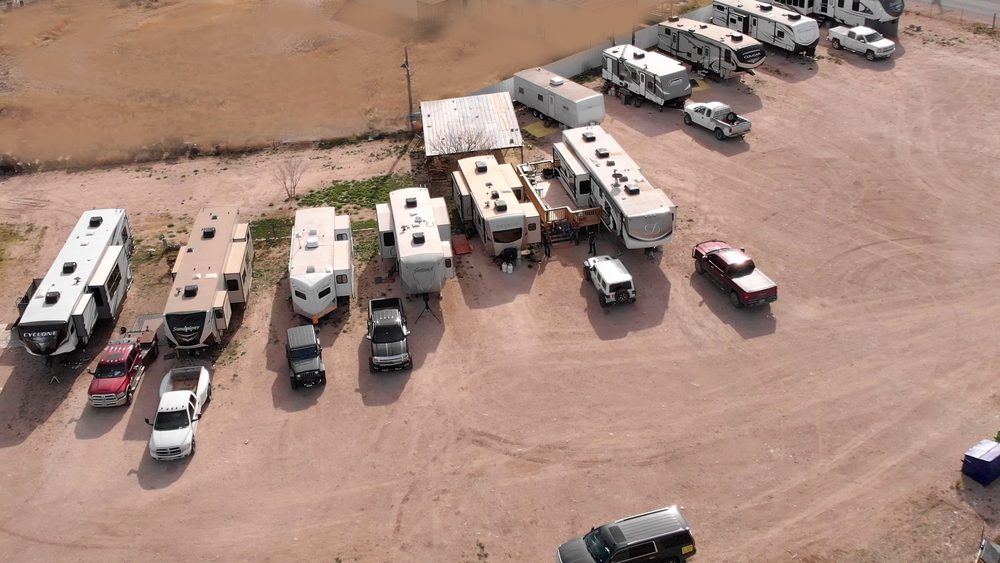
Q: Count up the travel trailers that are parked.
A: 11